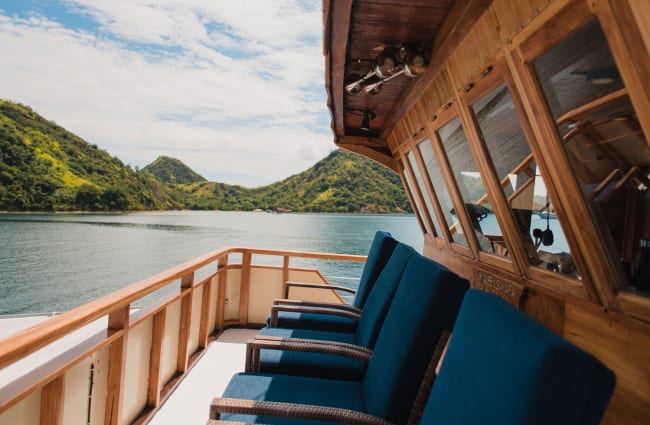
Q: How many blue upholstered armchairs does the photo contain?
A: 4